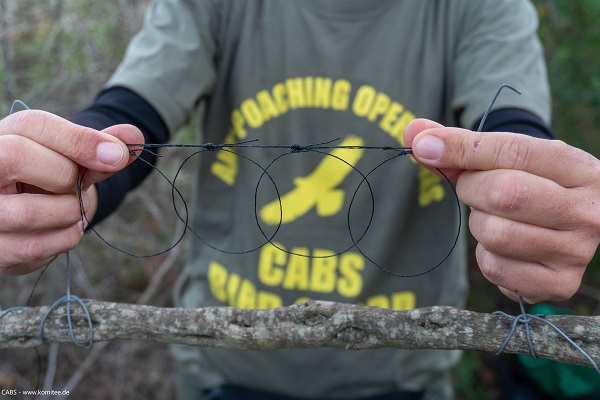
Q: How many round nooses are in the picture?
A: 4